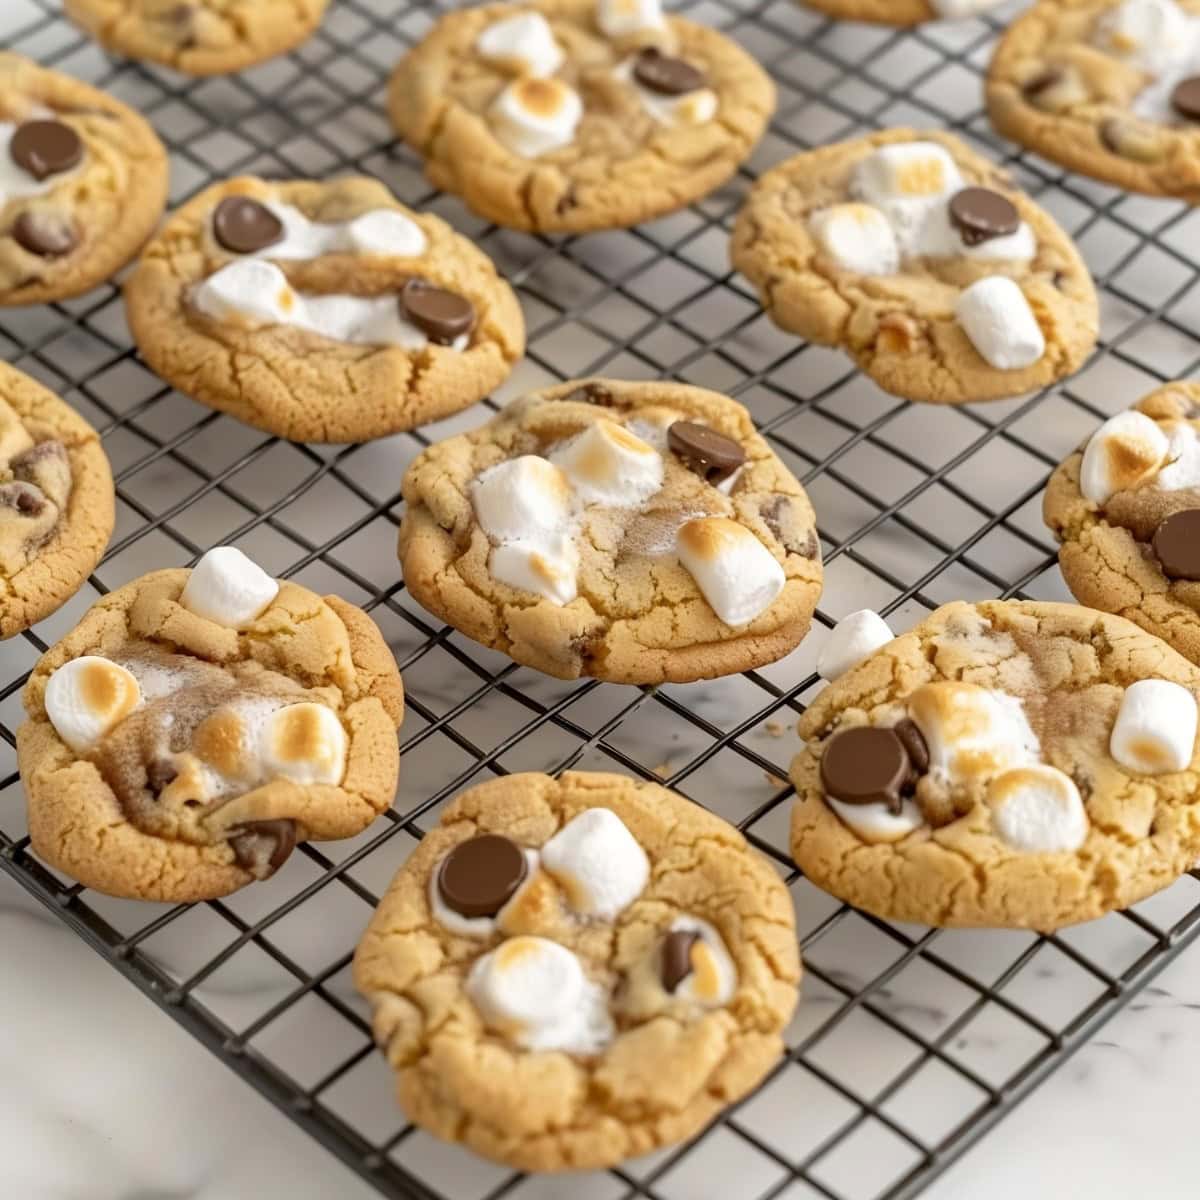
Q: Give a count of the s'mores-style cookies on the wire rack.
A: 13